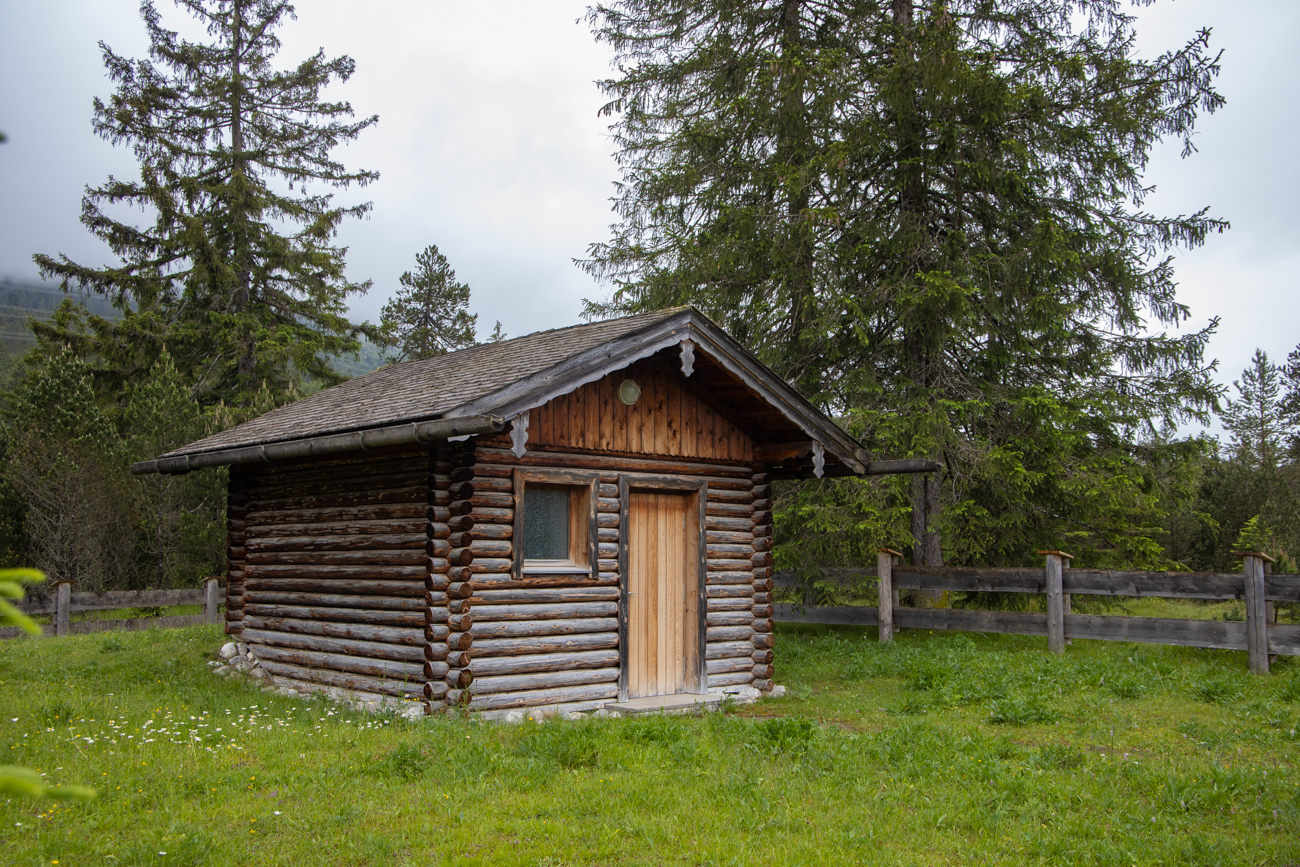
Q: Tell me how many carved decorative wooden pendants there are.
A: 3